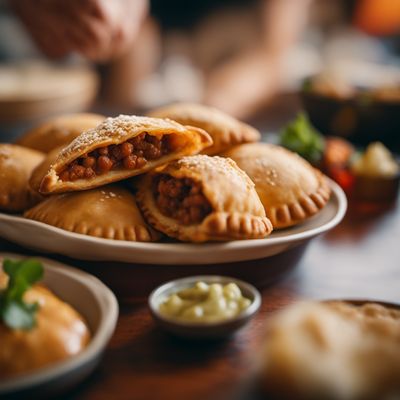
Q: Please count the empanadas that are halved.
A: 2